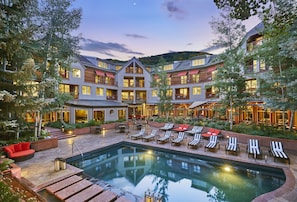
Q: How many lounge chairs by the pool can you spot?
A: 13